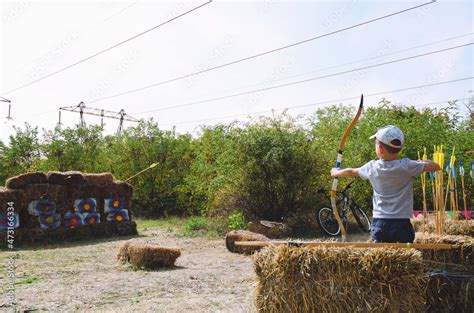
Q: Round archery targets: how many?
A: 8